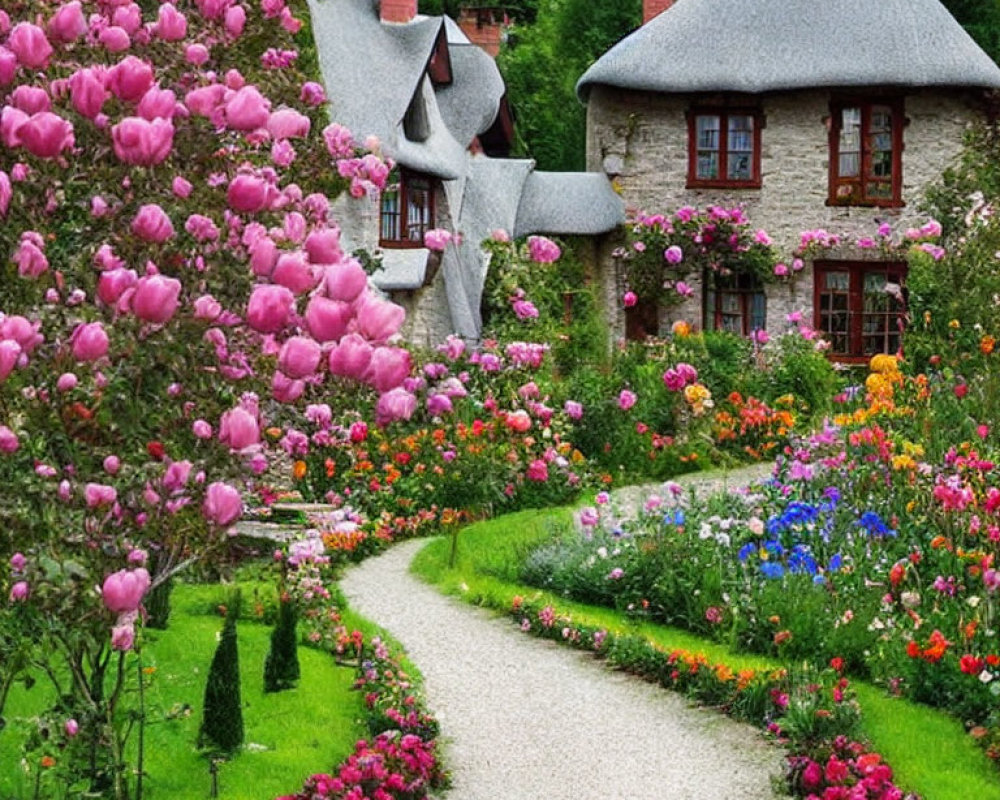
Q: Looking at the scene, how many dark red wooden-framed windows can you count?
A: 5